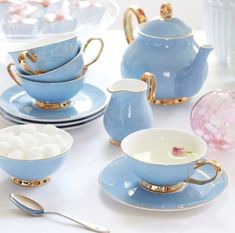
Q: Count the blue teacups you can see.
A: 4